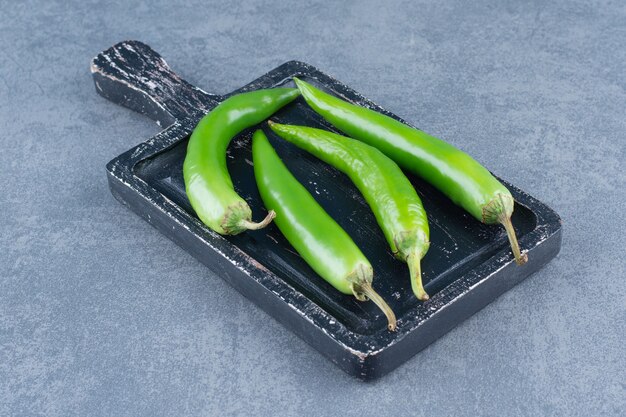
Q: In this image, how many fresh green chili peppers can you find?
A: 4